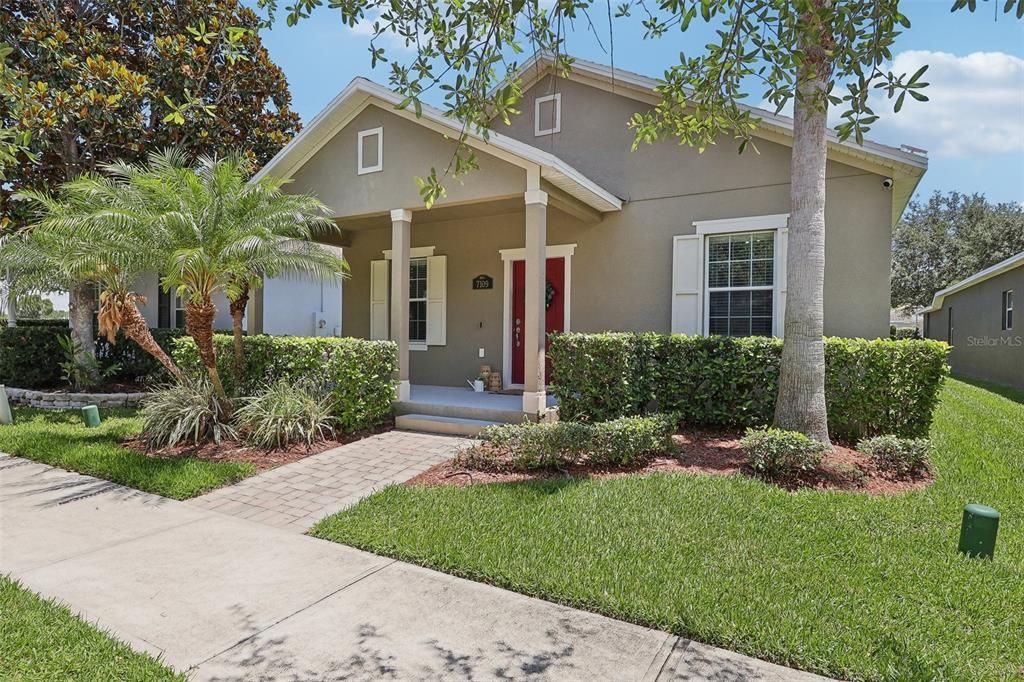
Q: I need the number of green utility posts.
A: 2